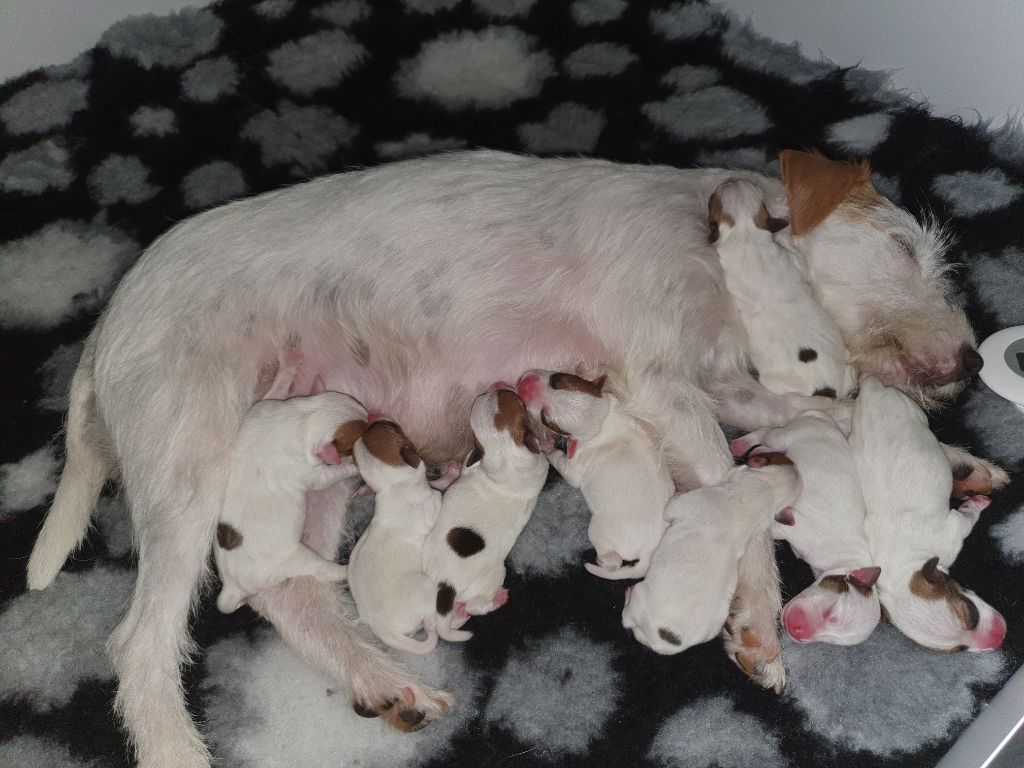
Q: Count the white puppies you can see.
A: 8